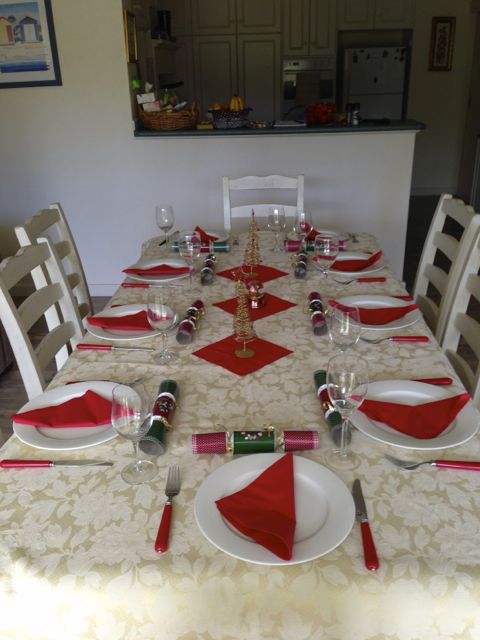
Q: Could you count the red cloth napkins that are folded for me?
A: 9